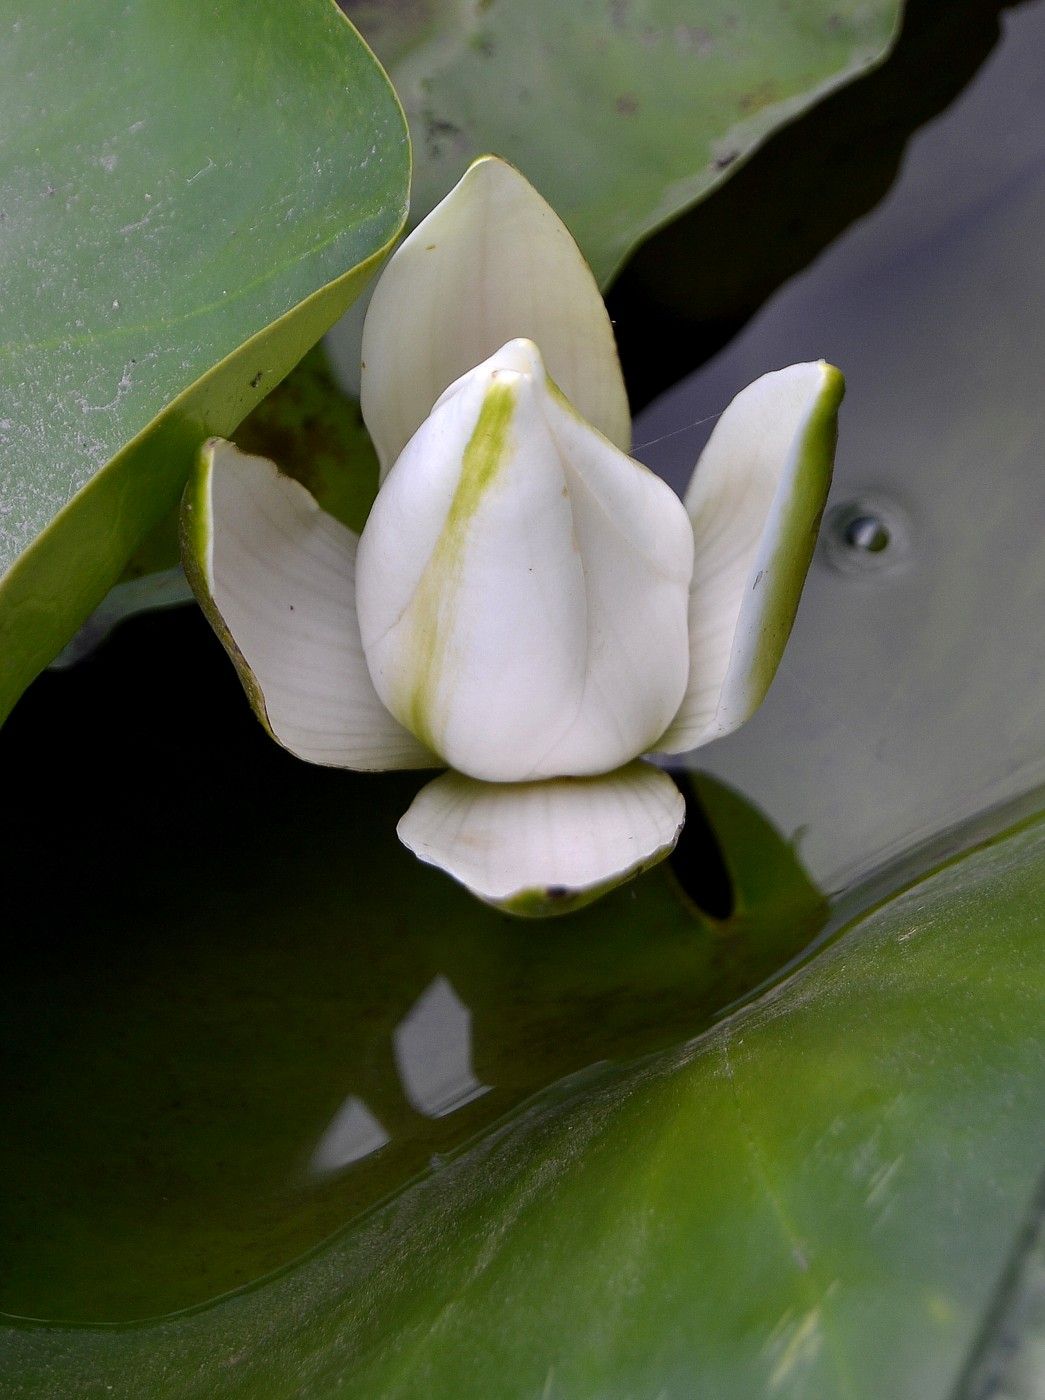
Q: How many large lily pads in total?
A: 3